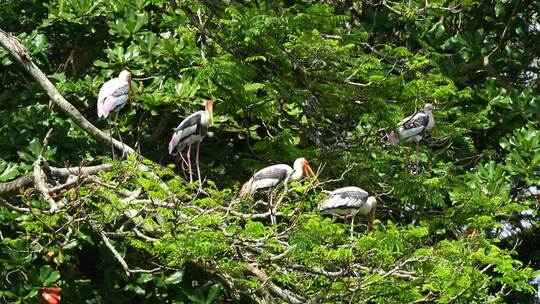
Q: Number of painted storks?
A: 5